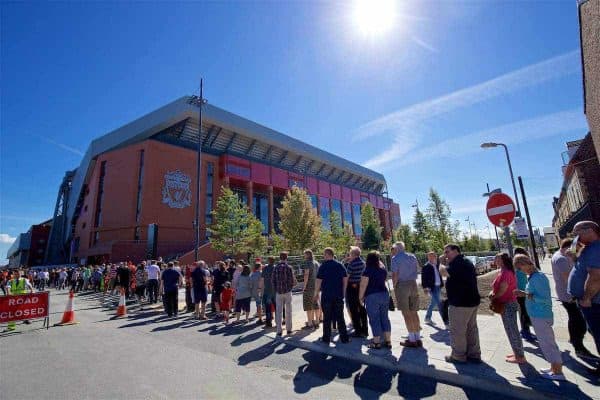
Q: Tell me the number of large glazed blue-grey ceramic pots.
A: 0